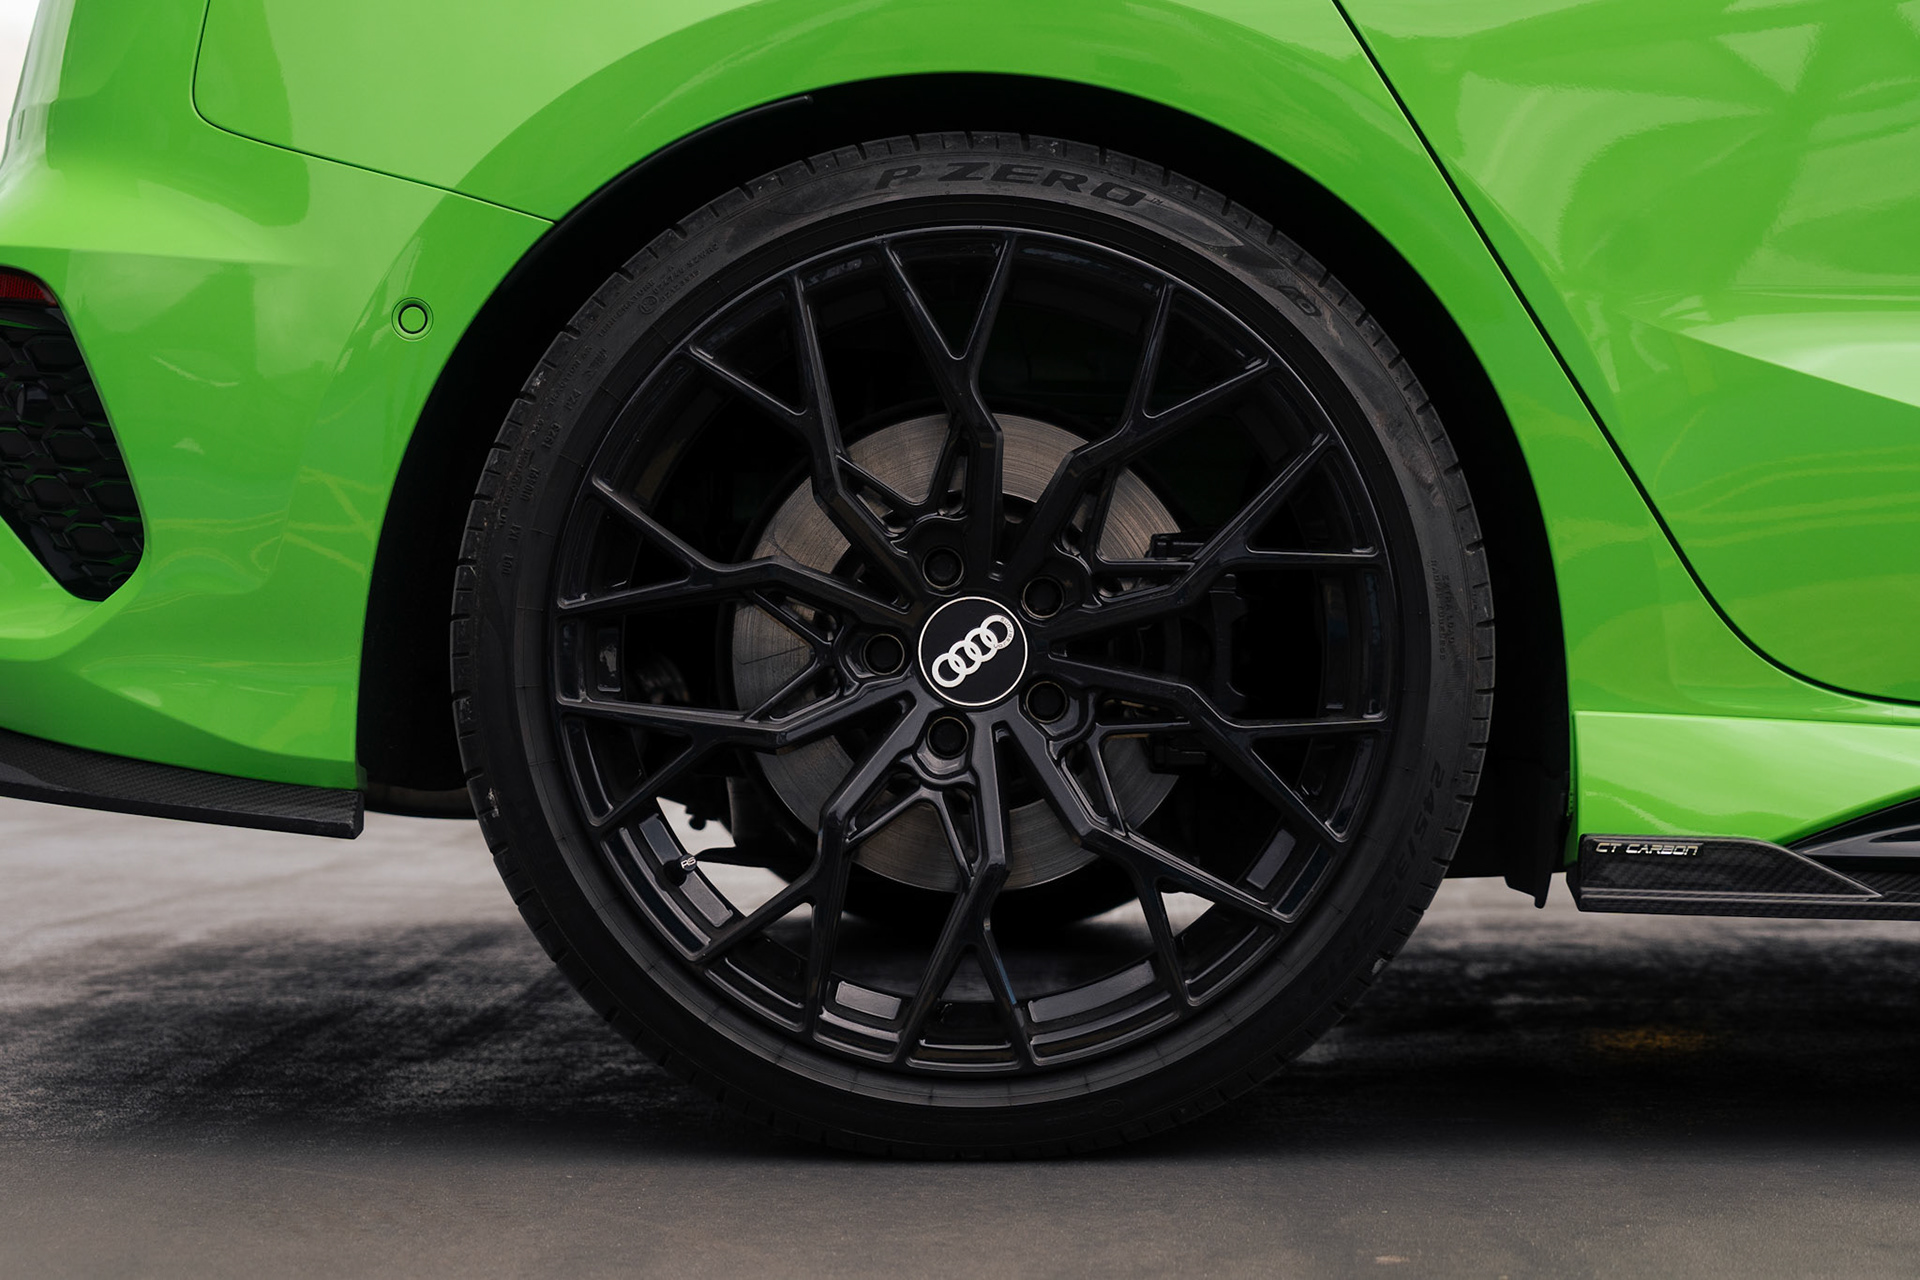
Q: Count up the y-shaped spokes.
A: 10